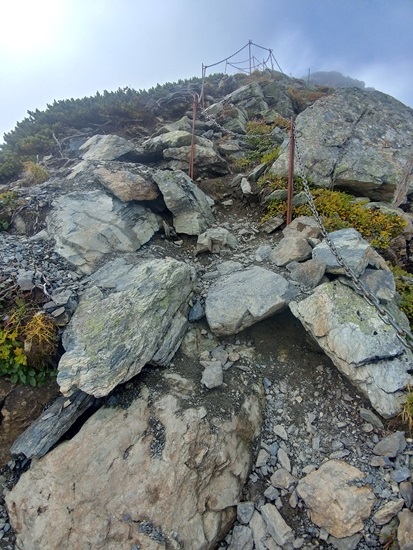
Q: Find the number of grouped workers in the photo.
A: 0